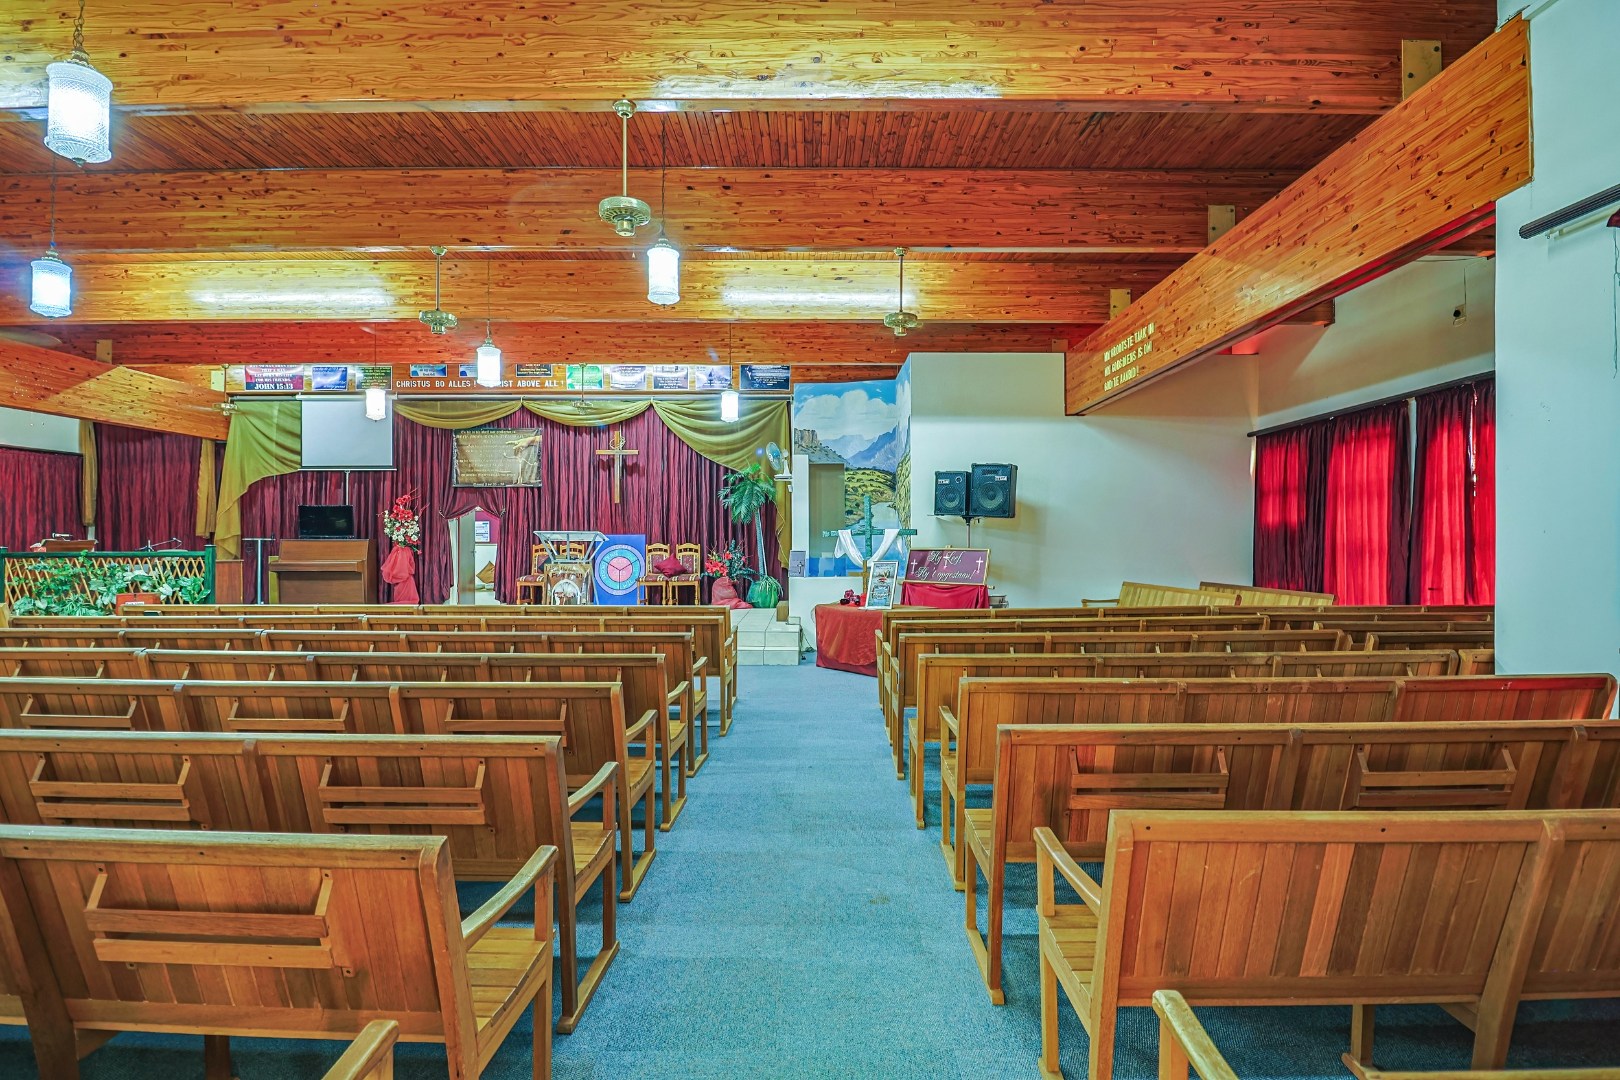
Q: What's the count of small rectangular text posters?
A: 11